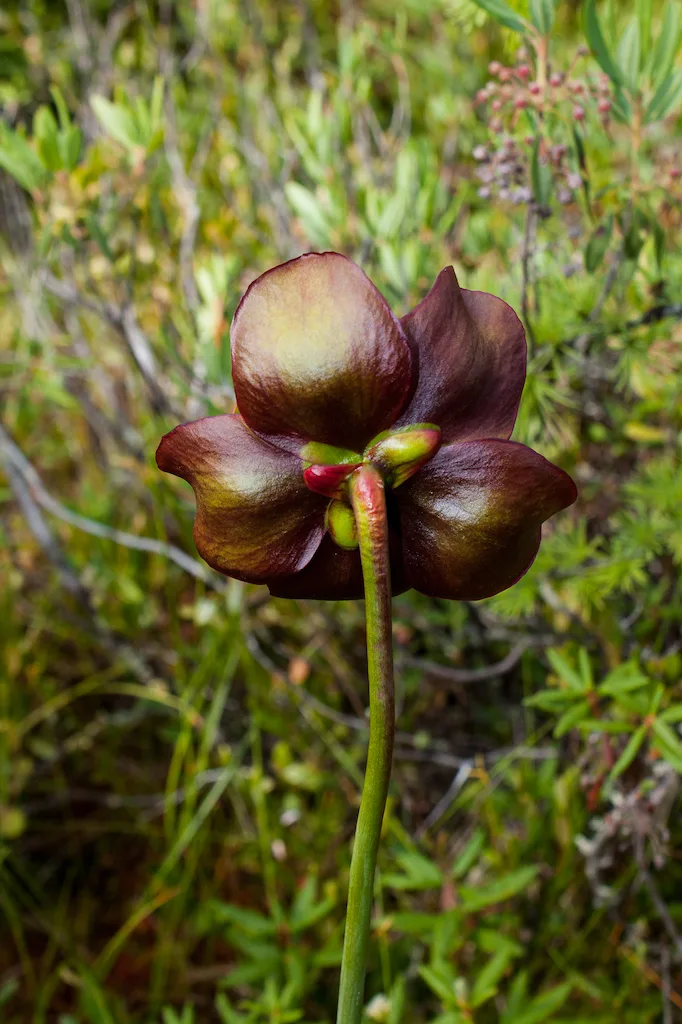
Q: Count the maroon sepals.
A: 5